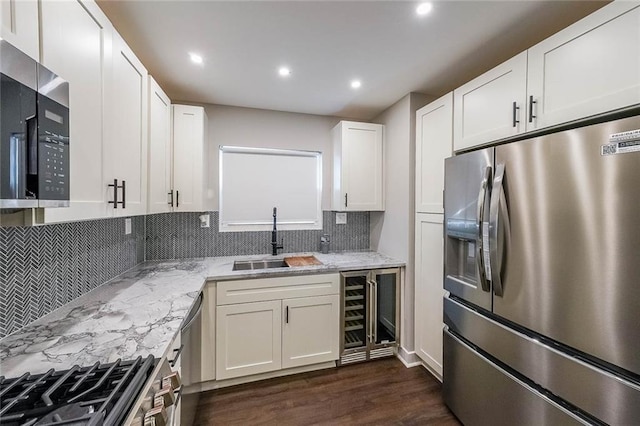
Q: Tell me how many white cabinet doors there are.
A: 12